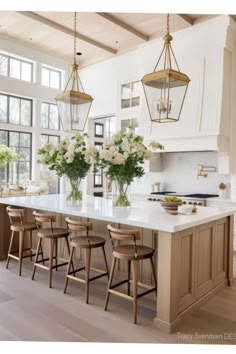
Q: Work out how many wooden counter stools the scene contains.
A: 4